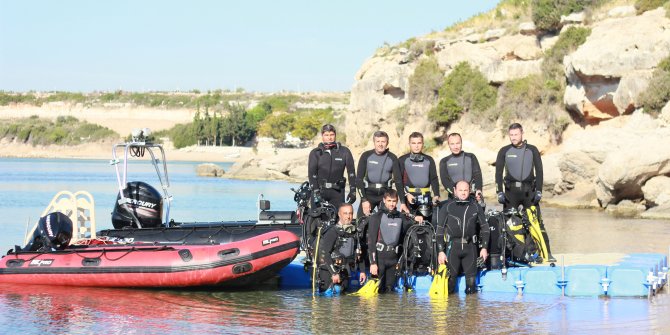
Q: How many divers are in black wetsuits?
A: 8